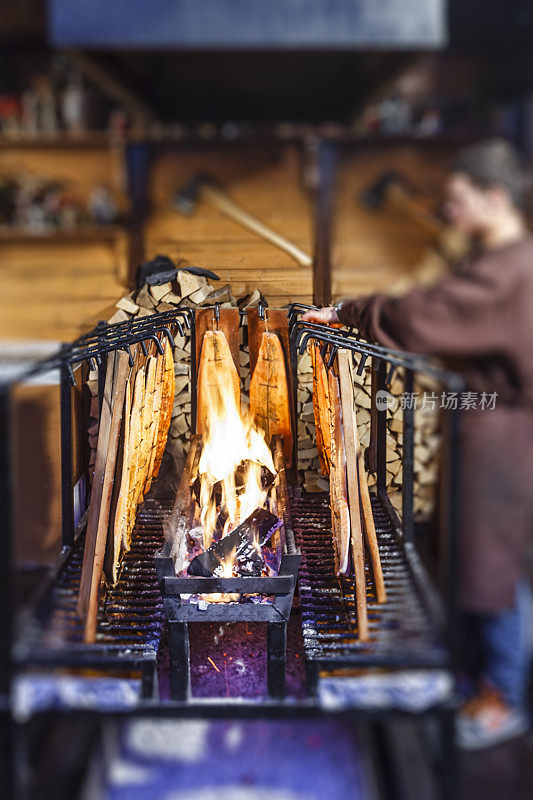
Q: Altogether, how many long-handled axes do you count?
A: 2